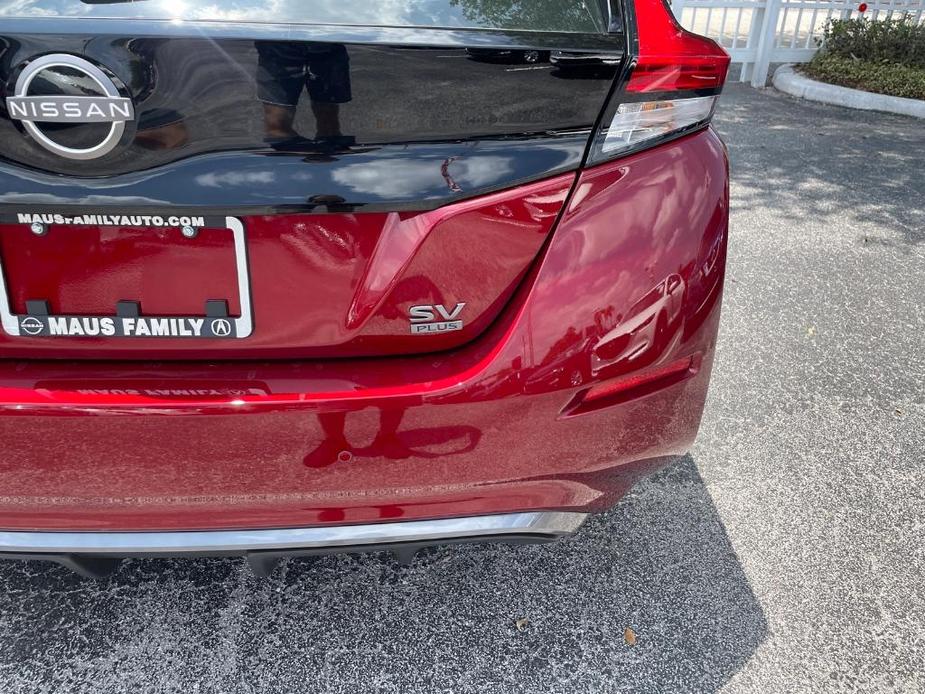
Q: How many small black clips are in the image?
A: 3